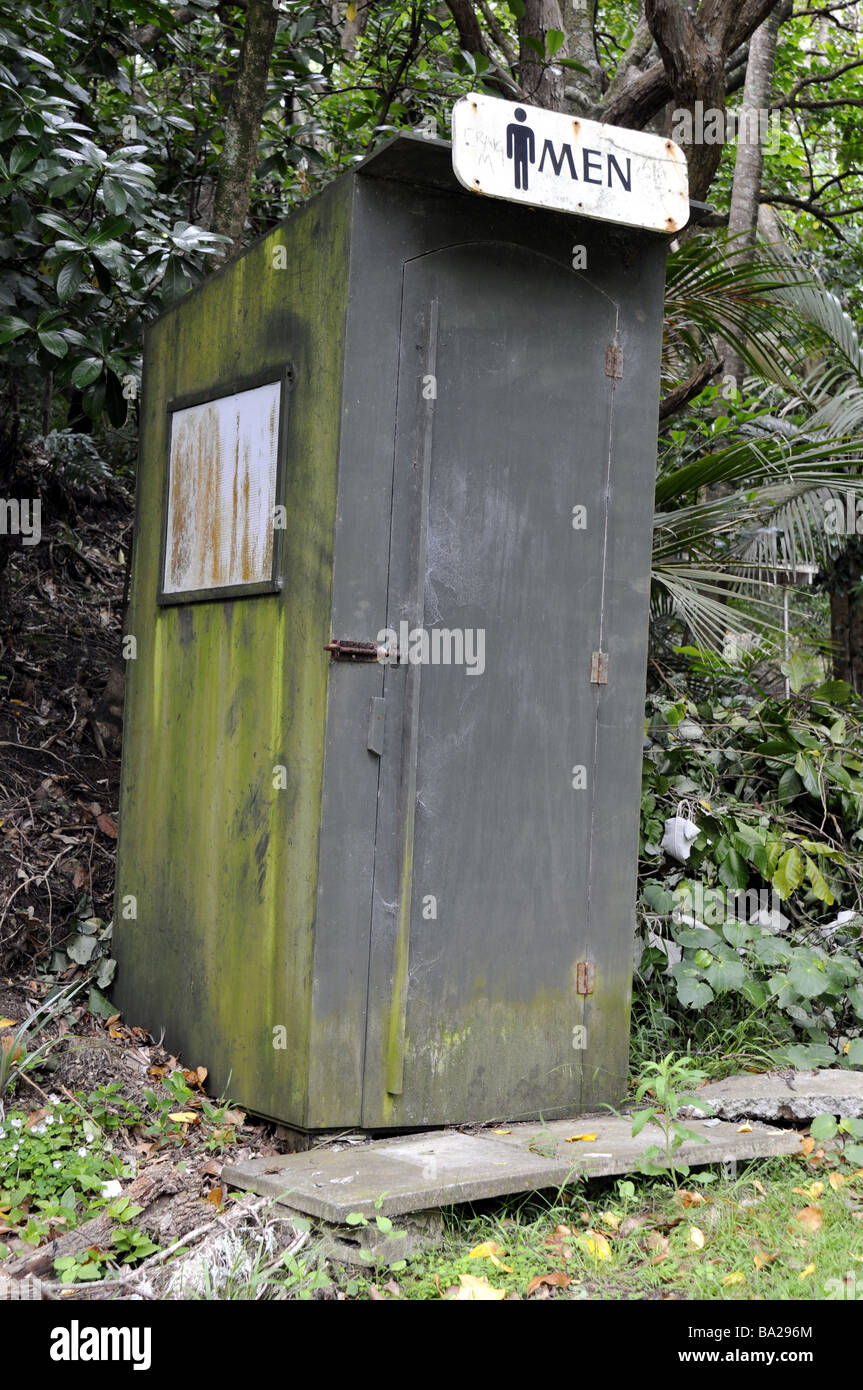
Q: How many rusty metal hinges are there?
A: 3